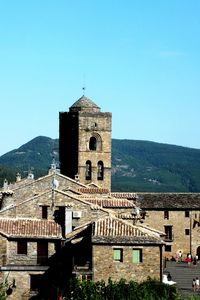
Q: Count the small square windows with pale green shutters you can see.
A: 2